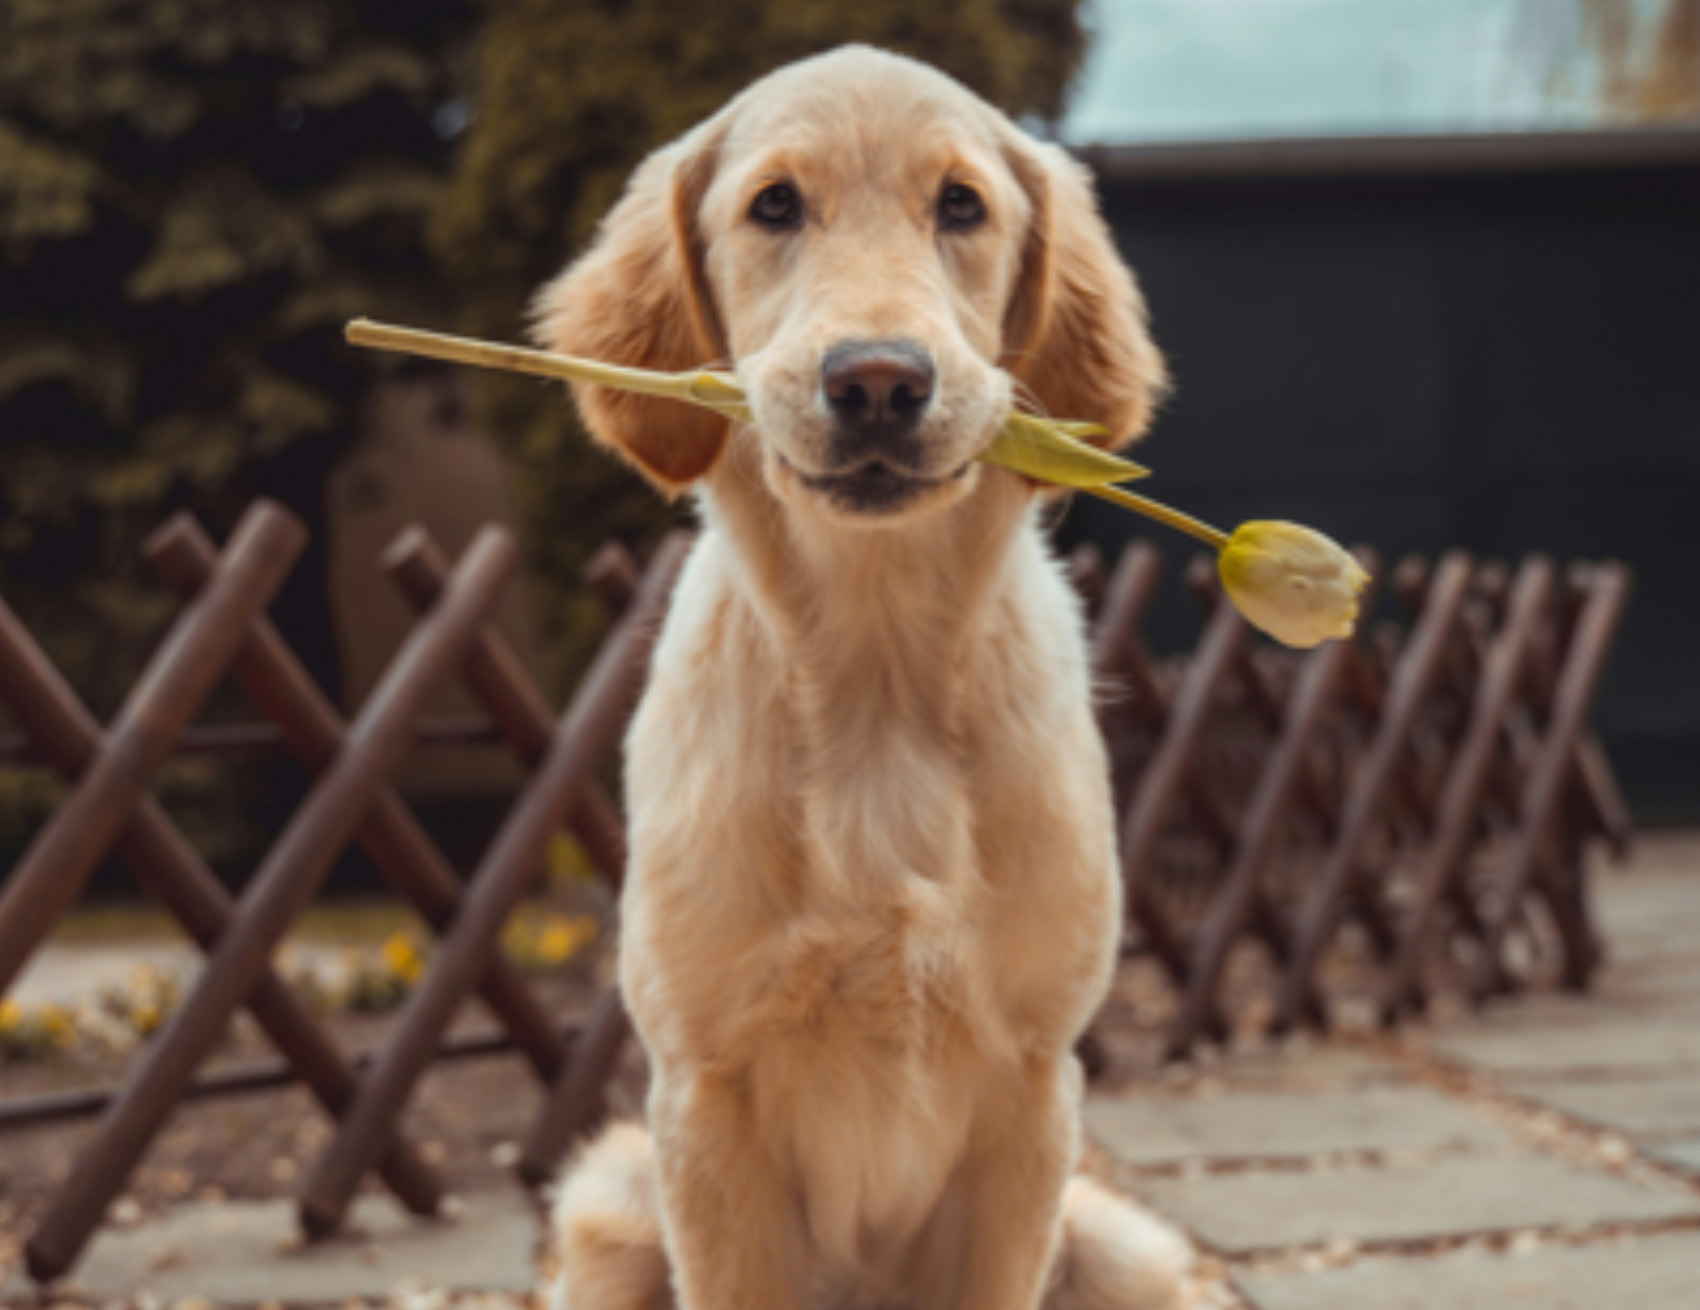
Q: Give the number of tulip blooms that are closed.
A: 1